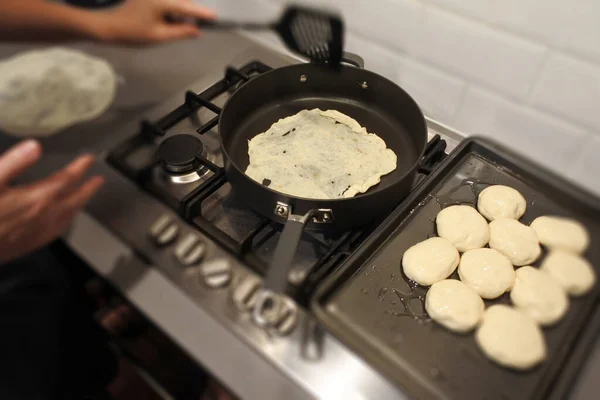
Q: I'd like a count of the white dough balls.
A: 10